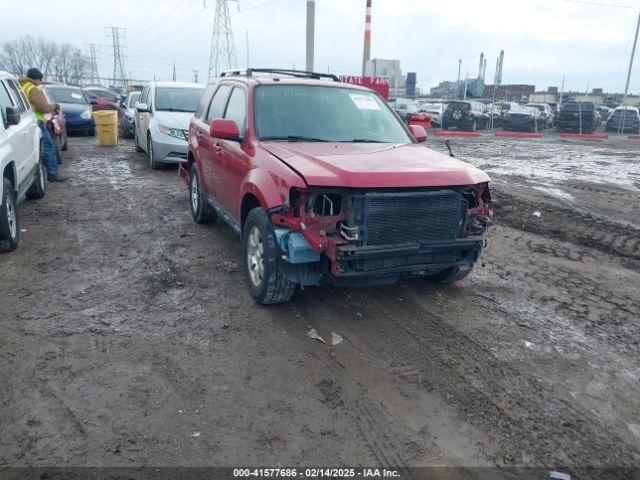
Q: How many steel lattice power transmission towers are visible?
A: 3